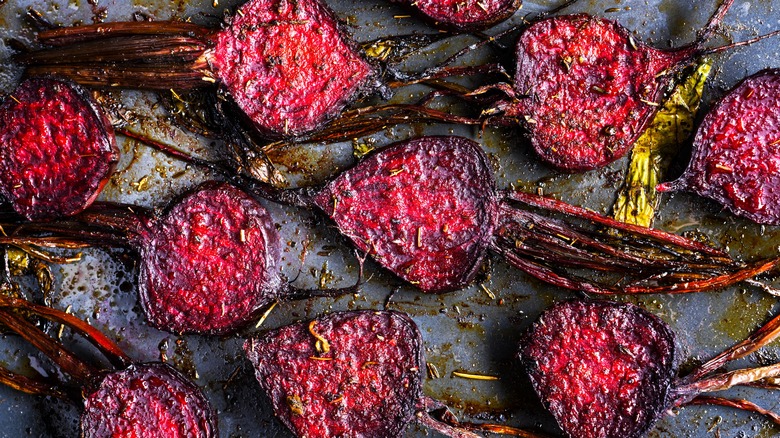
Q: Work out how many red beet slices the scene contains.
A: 10